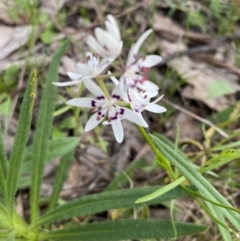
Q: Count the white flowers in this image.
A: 5